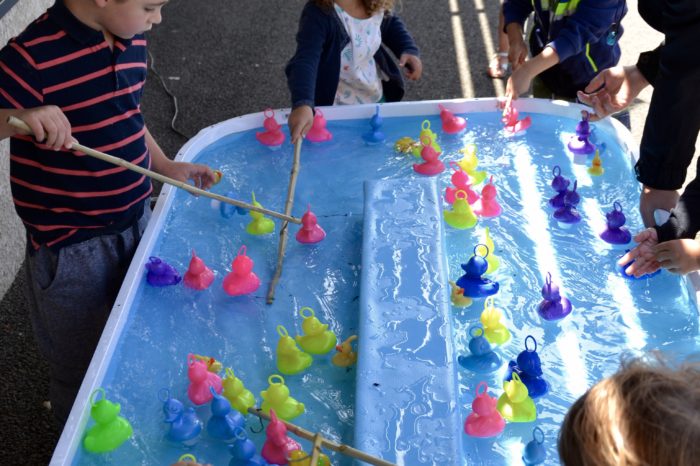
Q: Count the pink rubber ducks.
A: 13